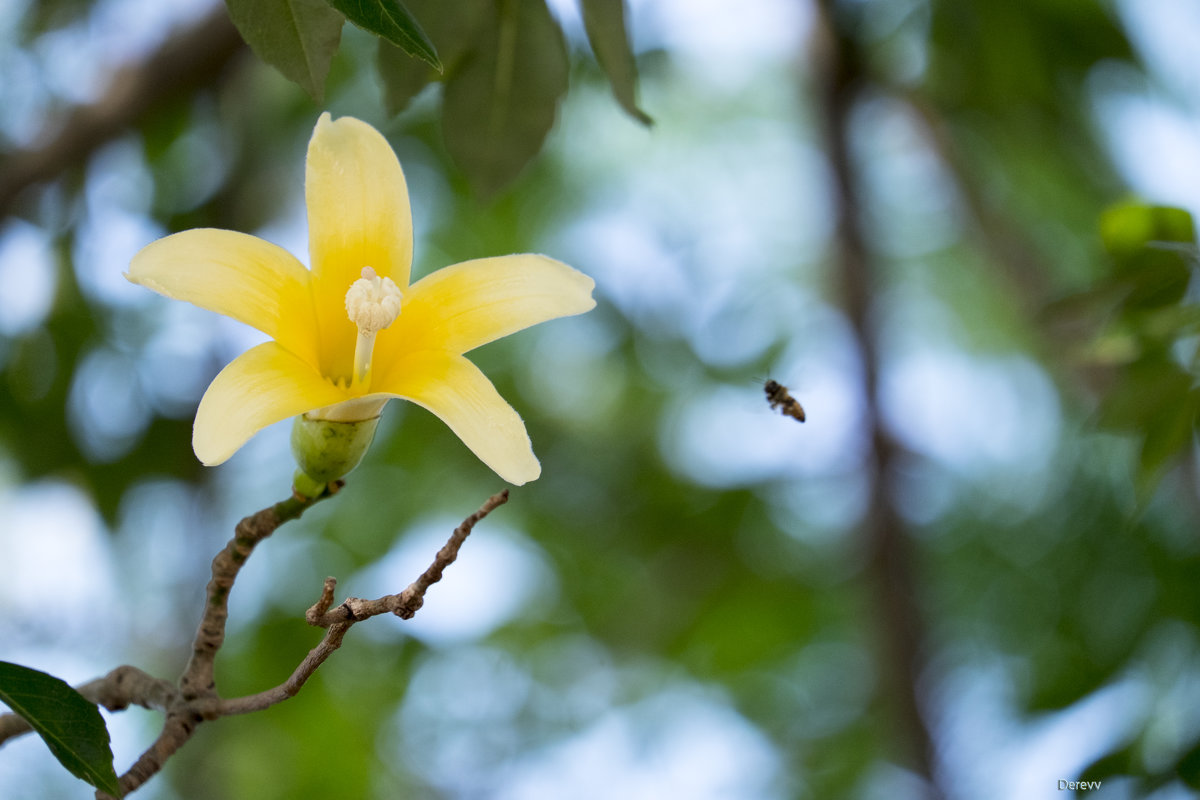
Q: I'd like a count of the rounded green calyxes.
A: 1